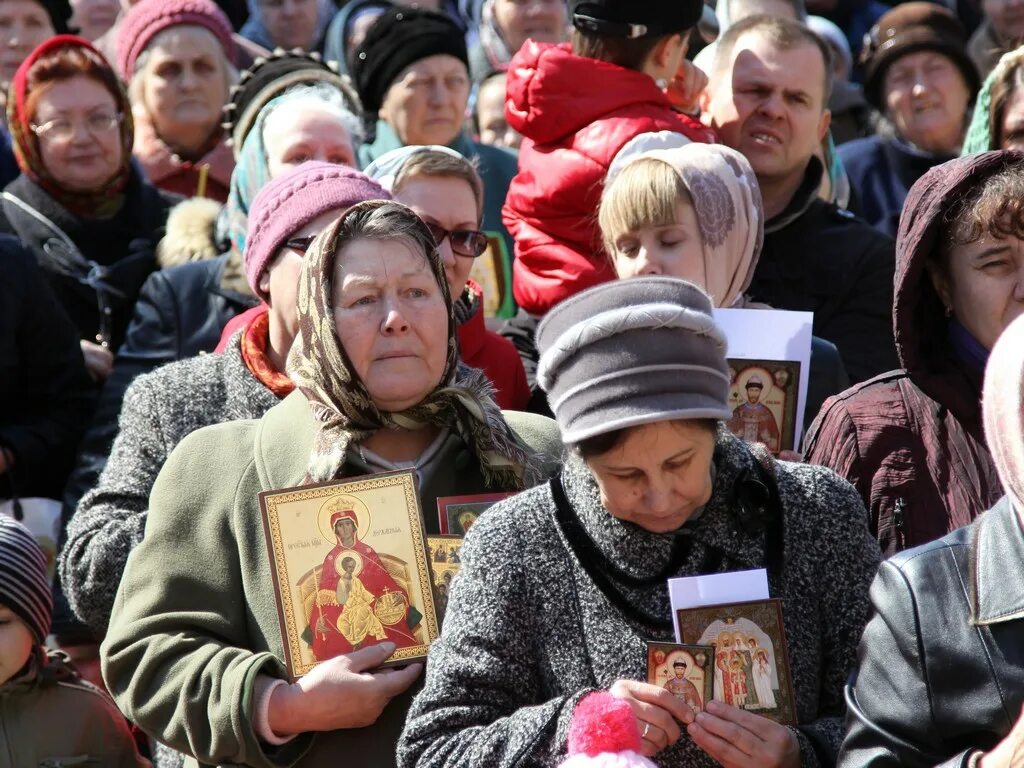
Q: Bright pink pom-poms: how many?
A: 1